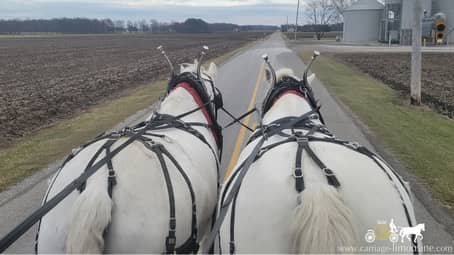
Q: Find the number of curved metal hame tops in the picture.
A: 4